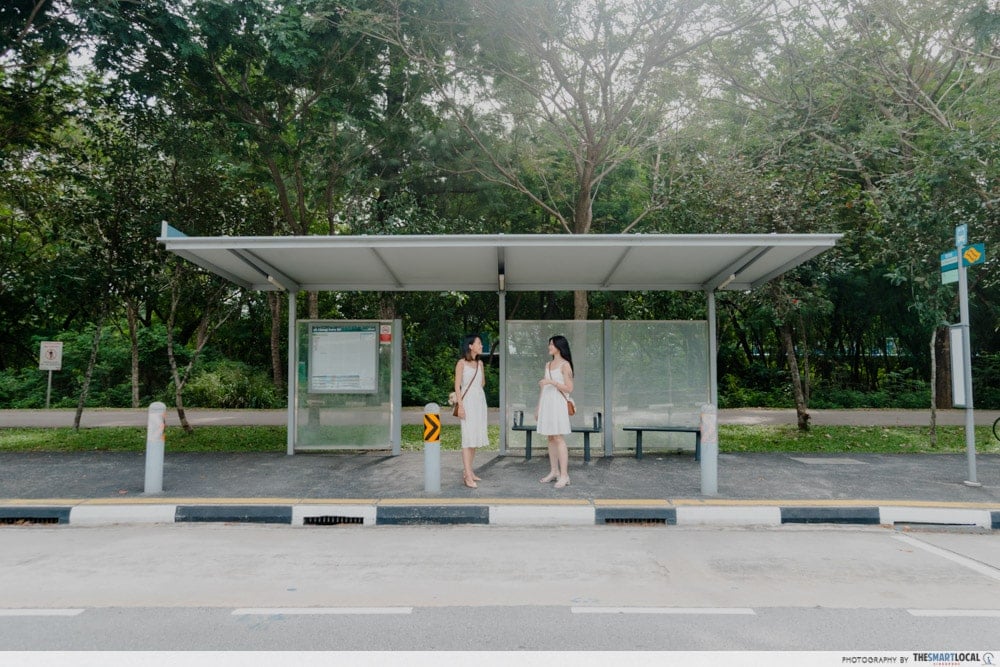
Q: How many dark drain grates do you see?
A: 3